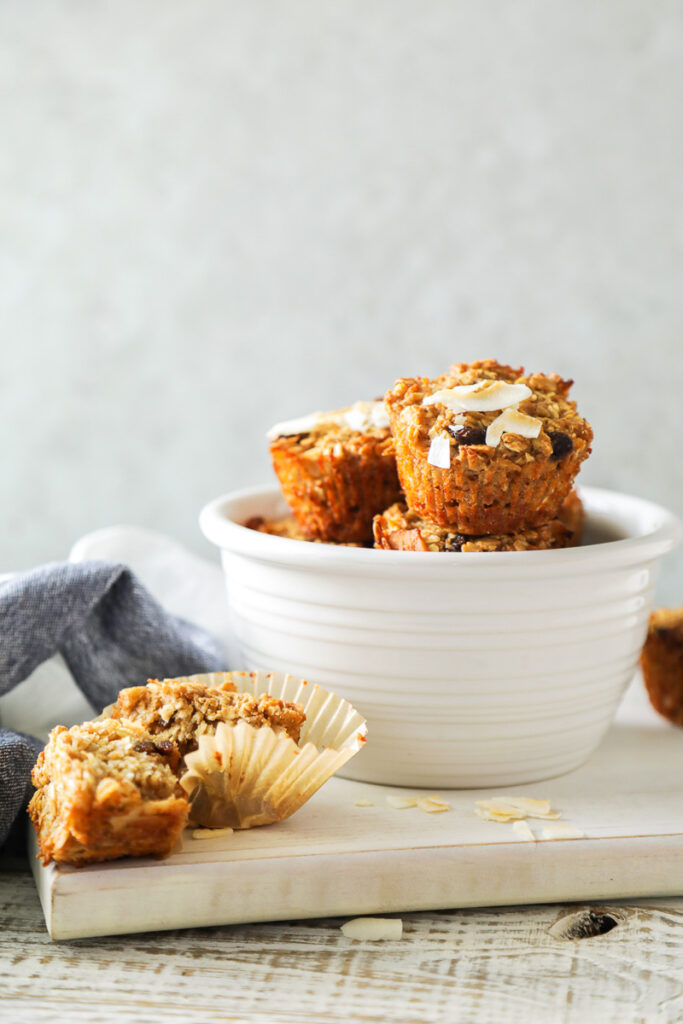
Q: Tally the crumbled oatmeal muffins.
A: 1